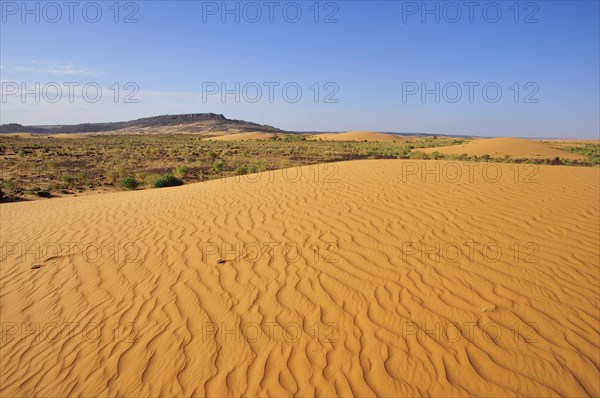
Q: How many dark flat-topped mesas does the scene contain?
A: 1